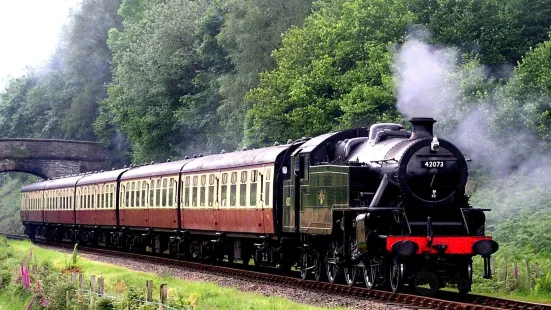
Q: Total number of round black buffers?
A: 2